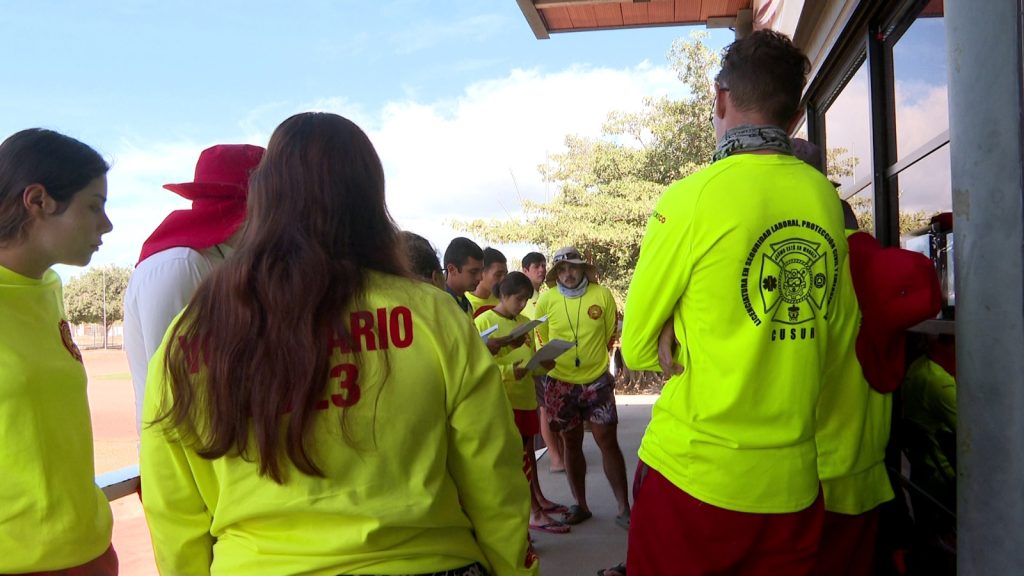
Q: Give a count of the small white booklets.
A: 3